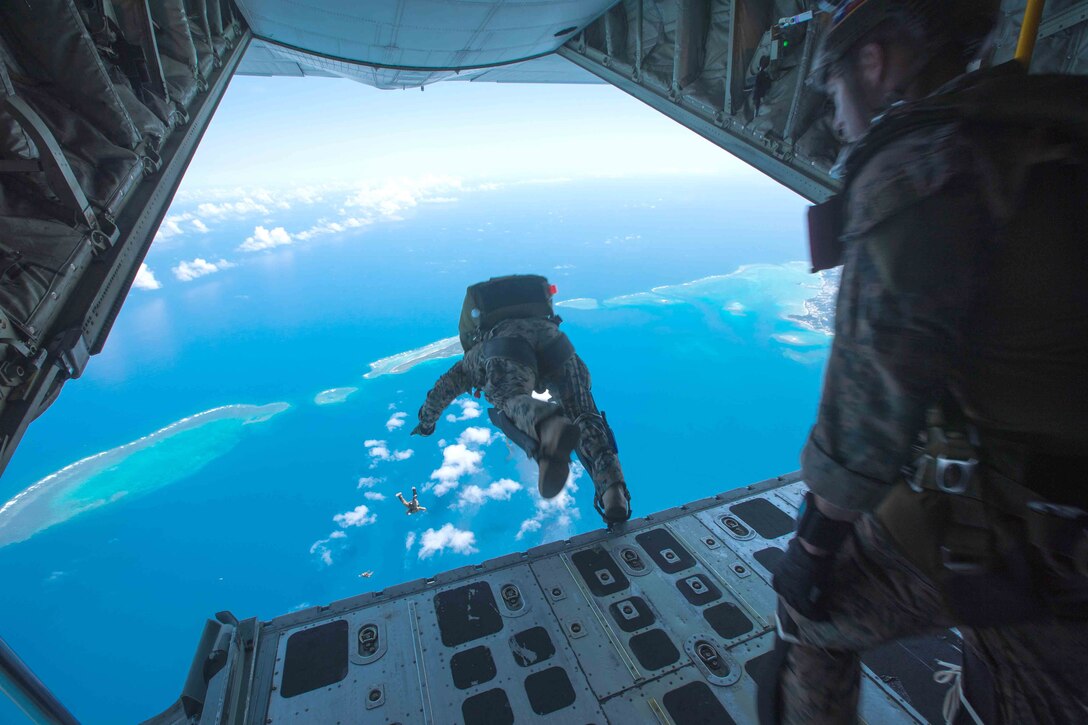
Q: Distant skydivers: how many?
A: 2